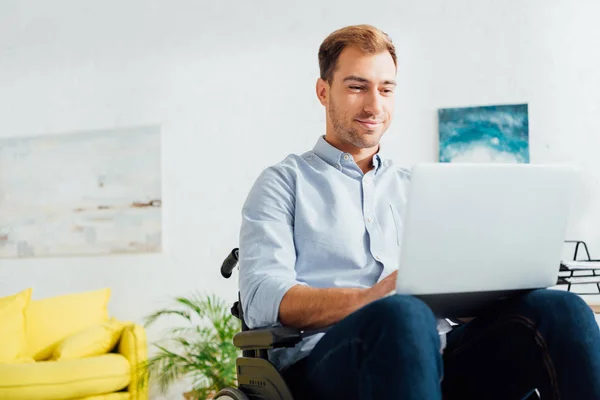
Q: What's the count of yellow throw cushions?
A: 3